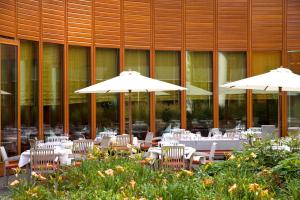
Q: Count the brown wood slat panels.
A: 11